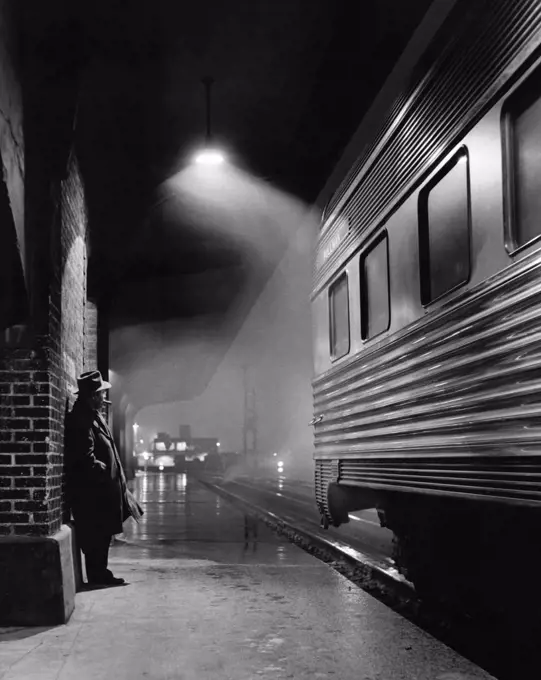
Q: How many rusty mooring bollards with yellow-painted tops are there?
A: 0